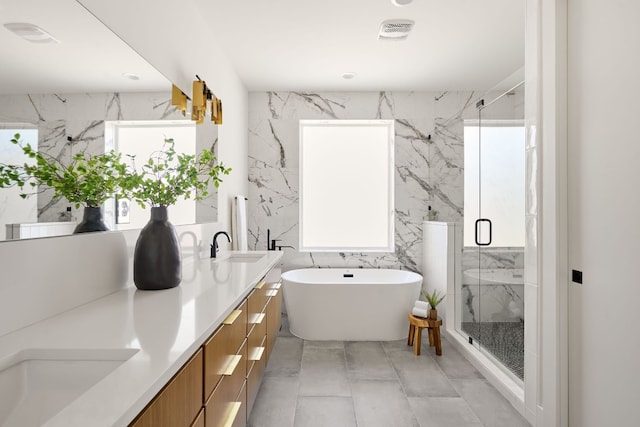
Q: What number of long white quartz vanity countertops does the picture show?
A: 1